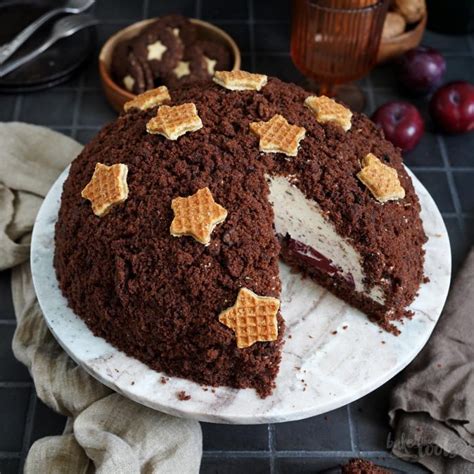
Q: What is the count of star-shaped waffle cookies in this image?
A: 9